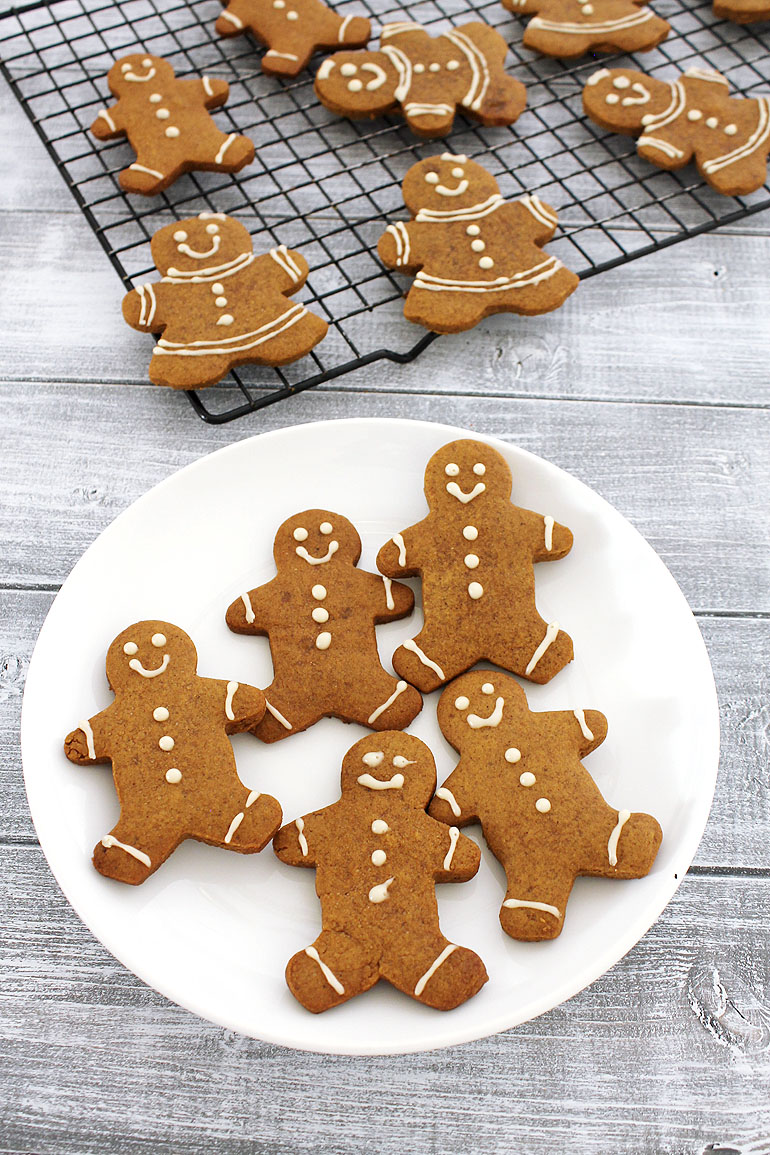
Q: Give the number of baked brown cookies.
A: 13